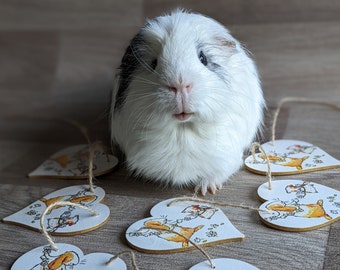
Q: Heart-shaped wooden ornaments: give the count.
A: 7